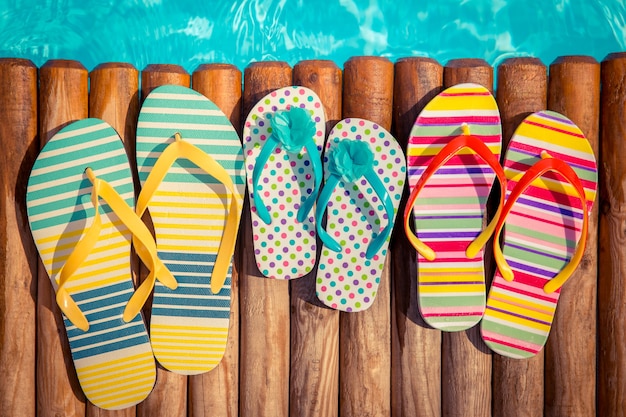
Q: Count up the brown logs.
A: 13